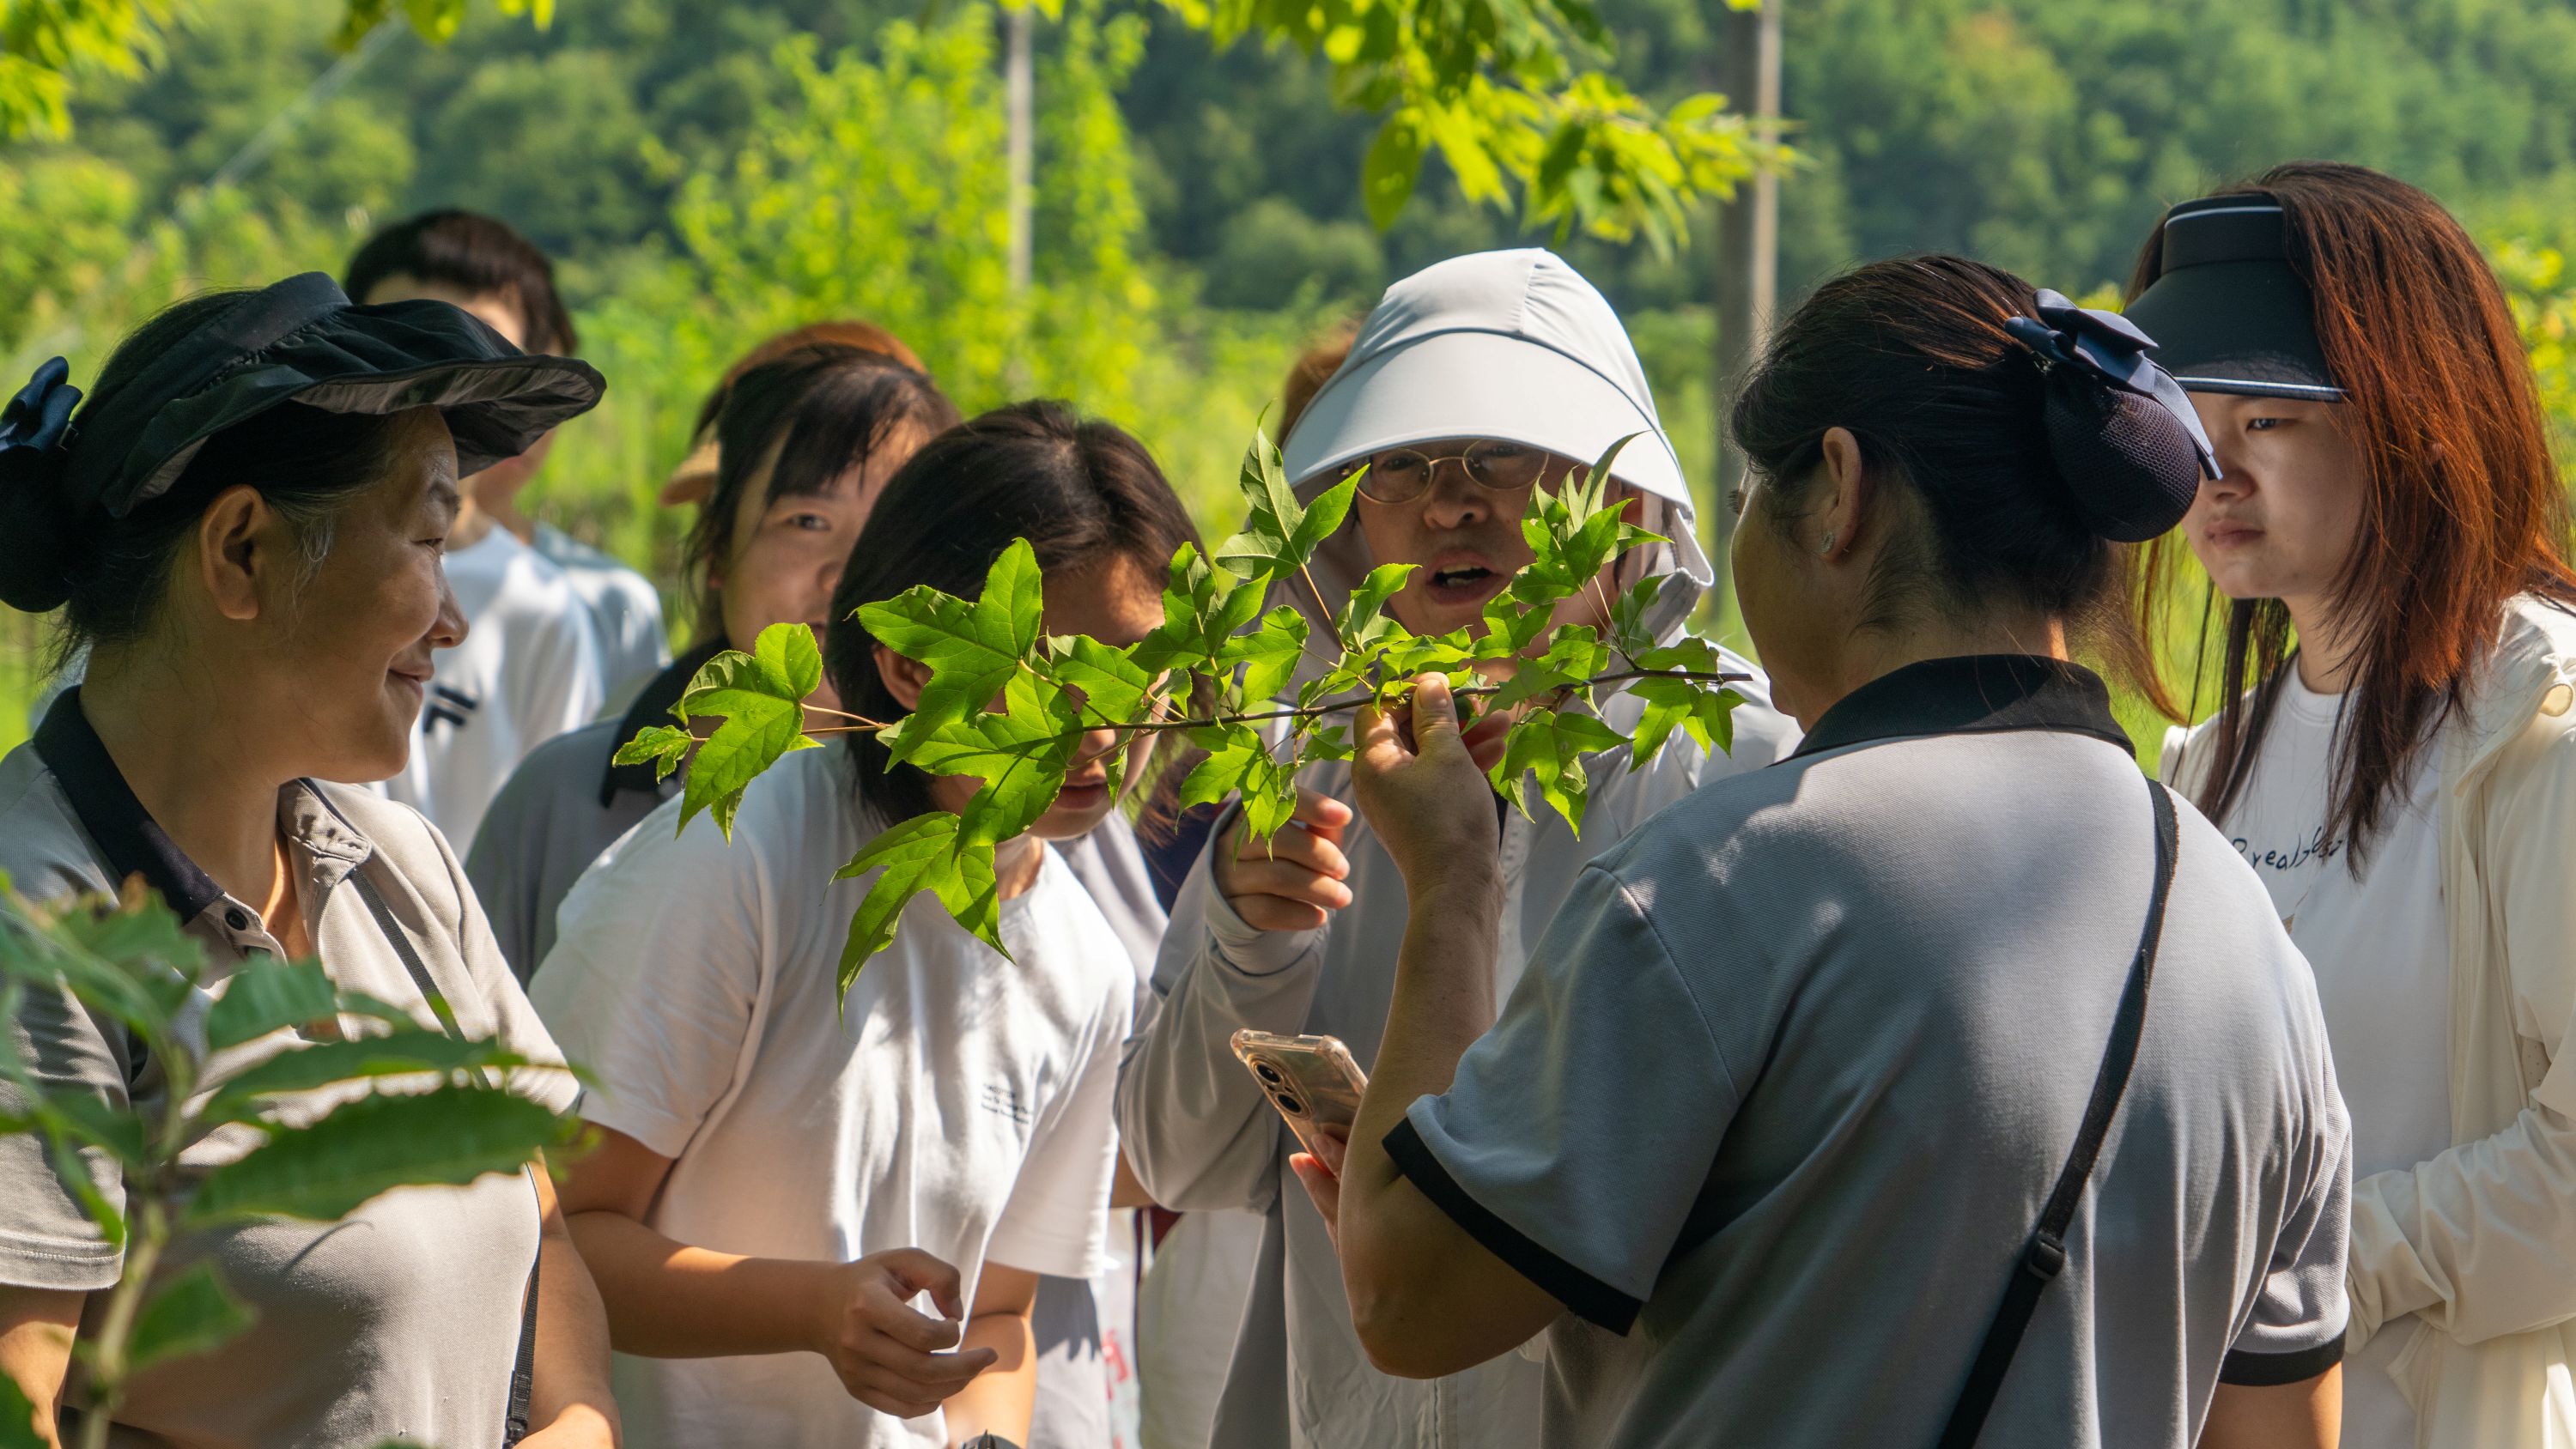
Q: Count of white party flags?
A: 0